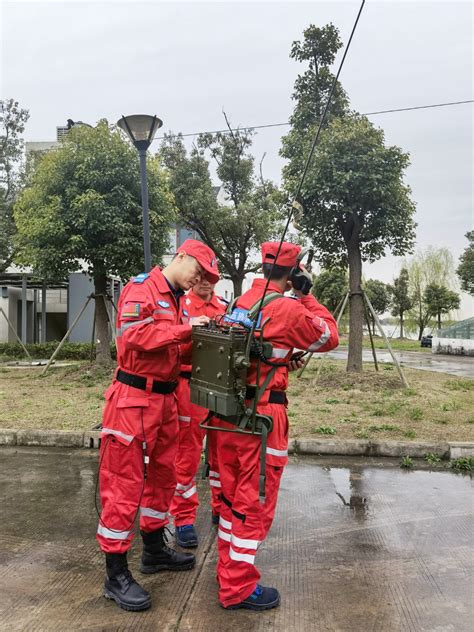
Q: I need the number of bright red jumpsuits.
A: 3